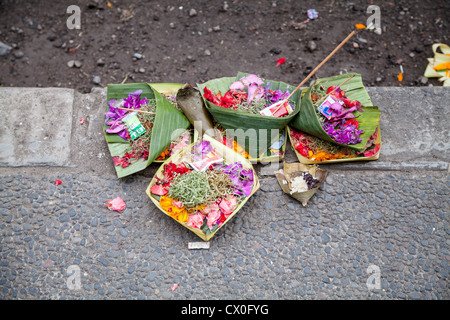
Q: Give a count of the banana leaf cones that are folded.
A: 3